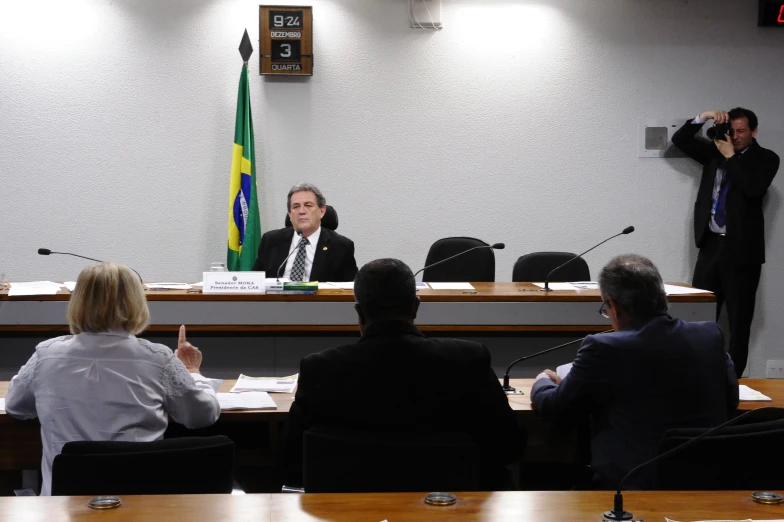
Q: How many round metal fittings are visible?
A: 3